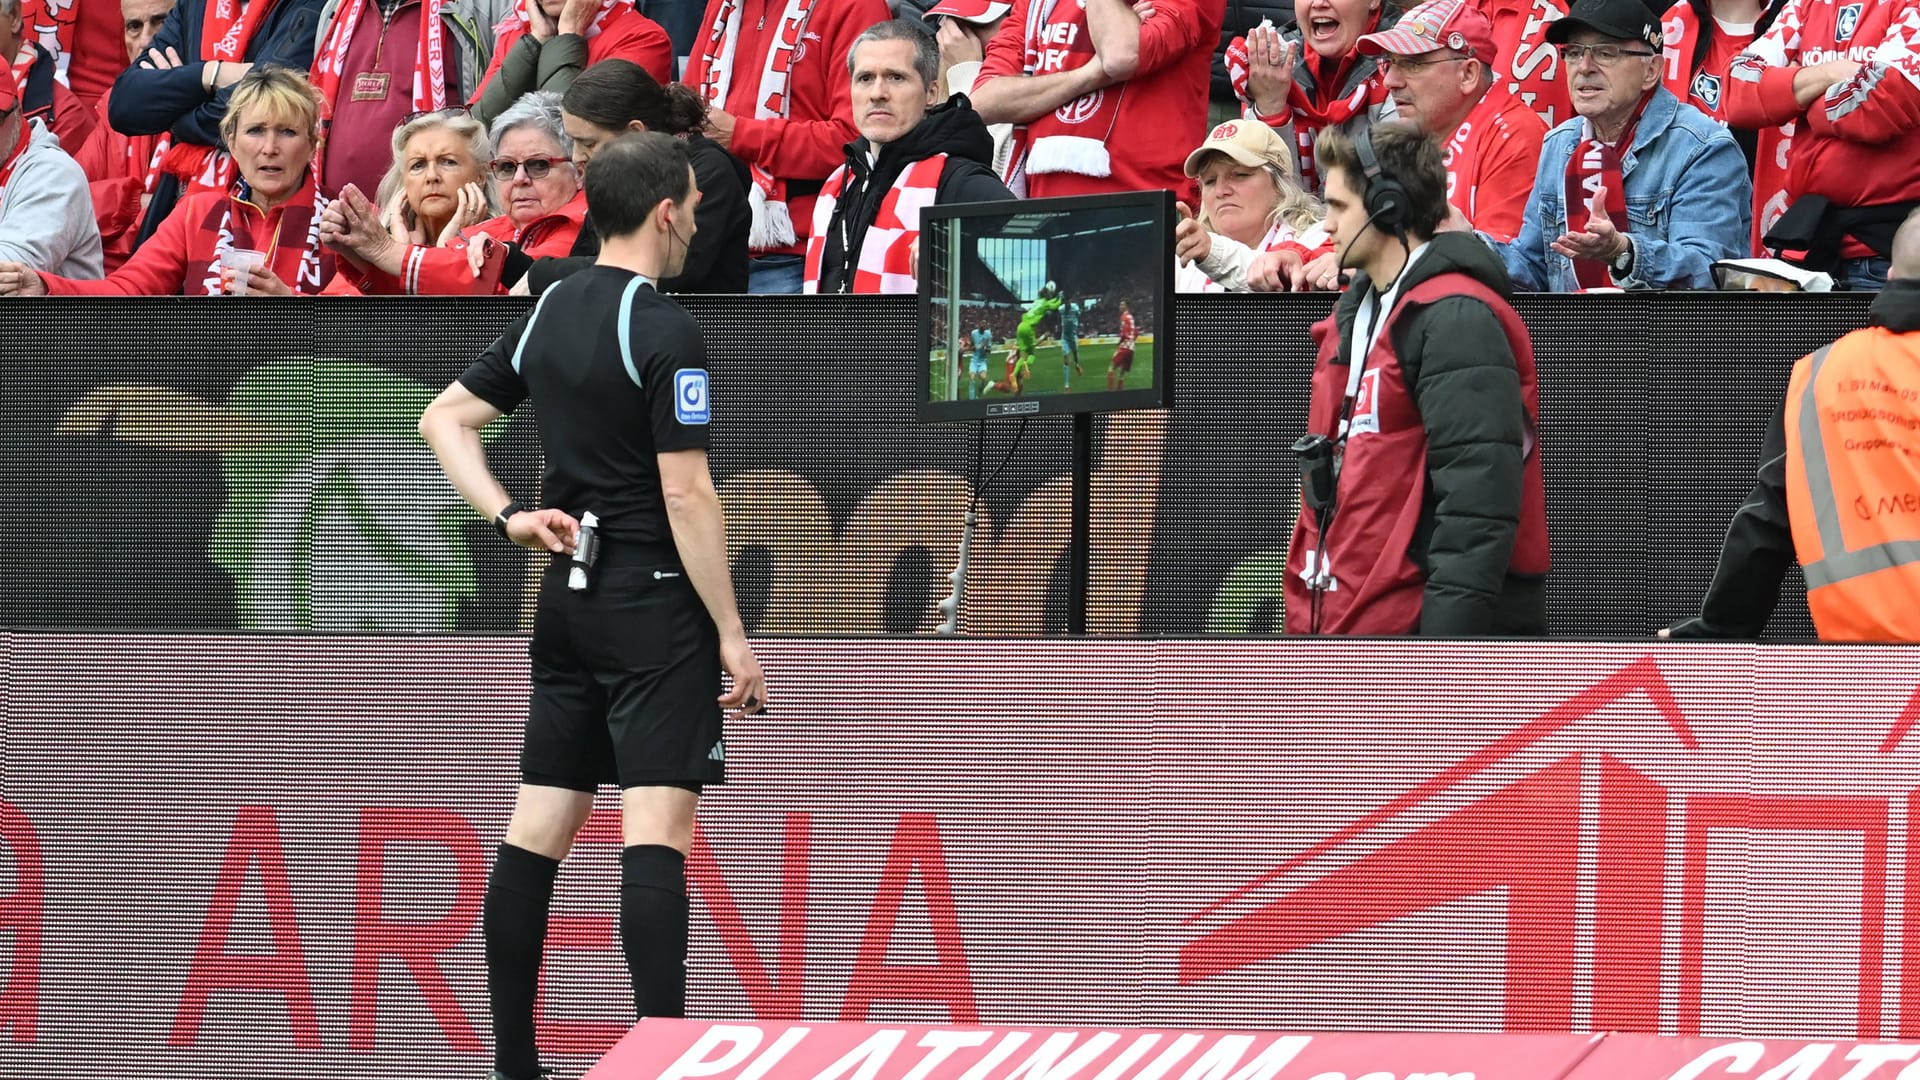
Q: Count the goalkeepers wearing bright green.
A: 1